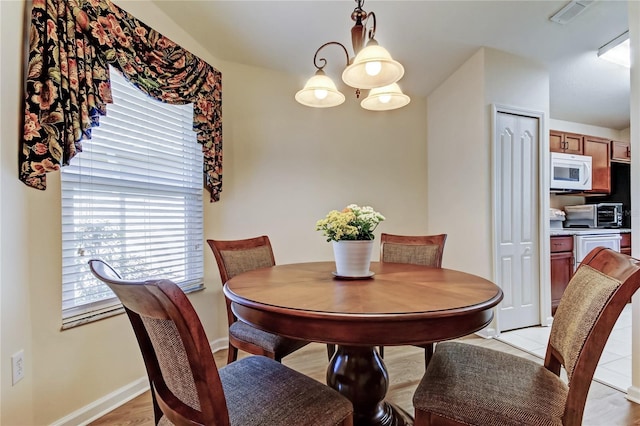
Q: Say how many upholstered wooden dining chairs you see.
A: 4